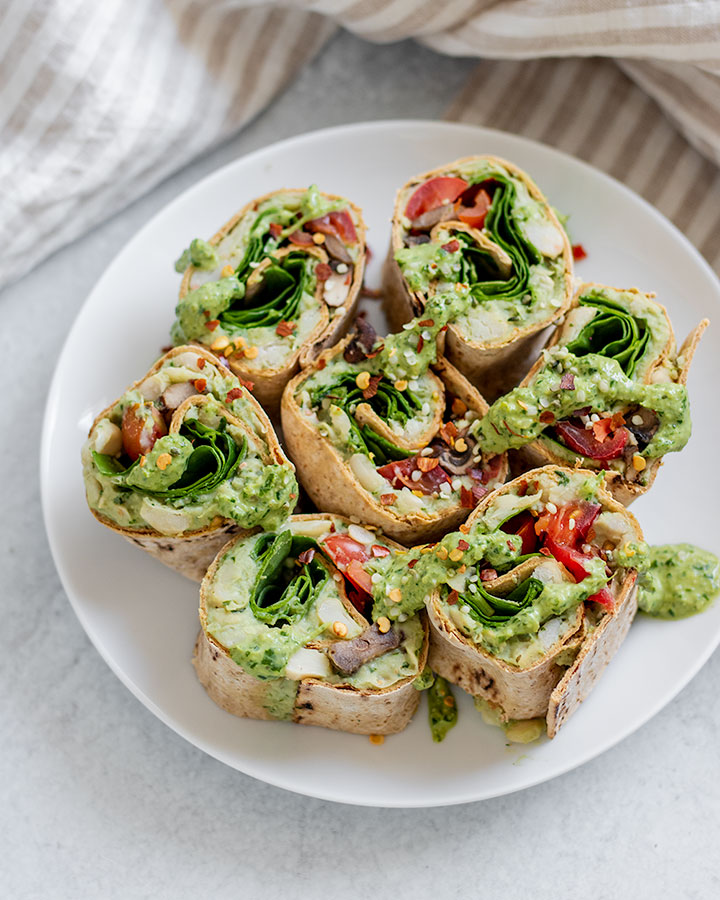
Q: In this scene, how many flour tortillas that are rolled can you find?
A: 7